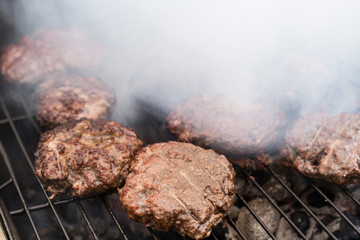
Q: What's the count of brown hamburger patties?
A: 6